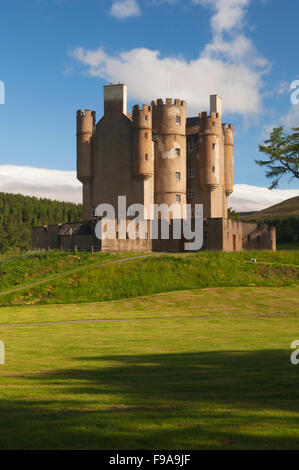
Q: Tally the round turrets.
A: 5